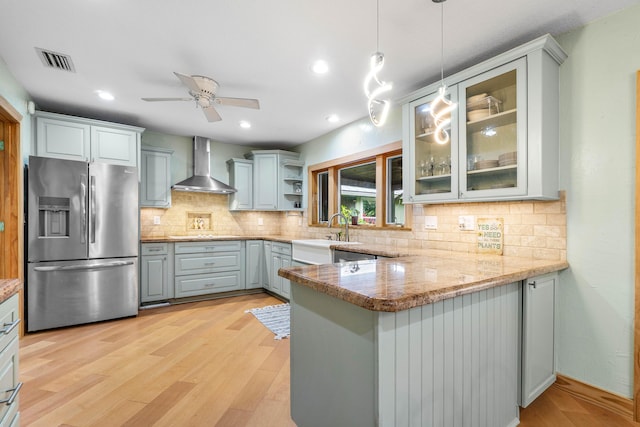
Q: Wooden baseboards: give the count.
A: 1